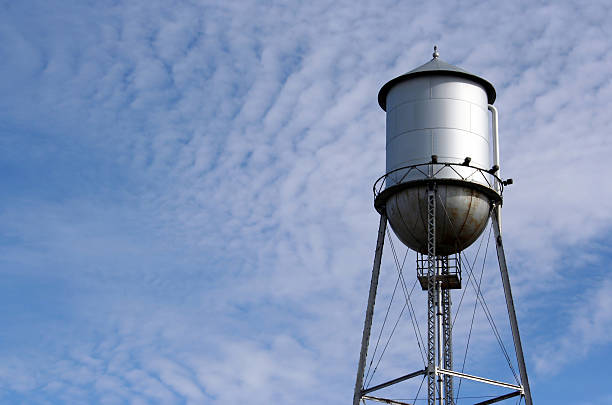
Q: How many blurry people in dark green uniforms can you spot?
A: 0